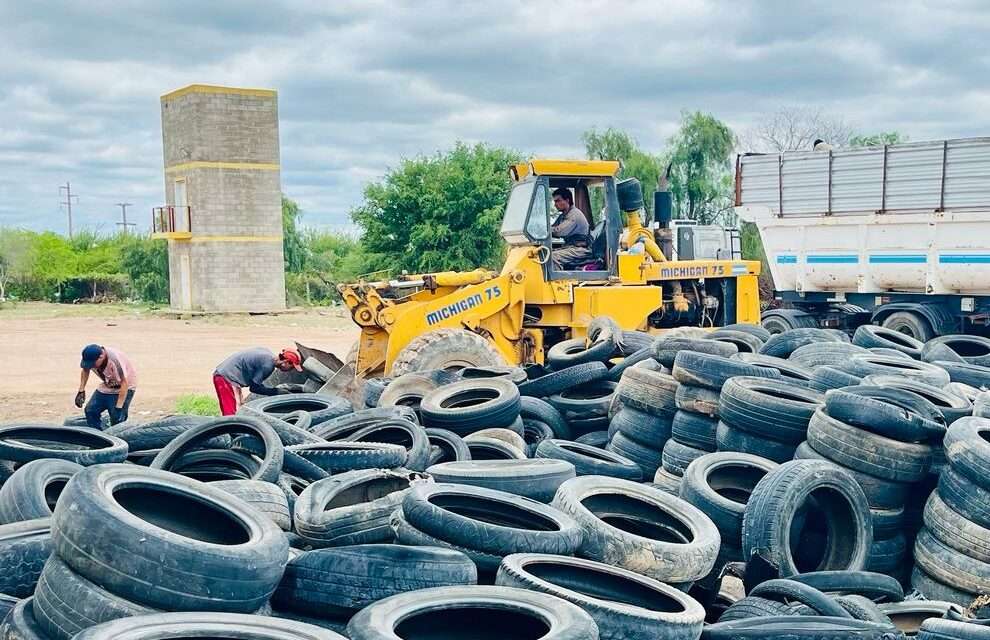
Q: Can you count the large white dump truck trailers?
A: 1